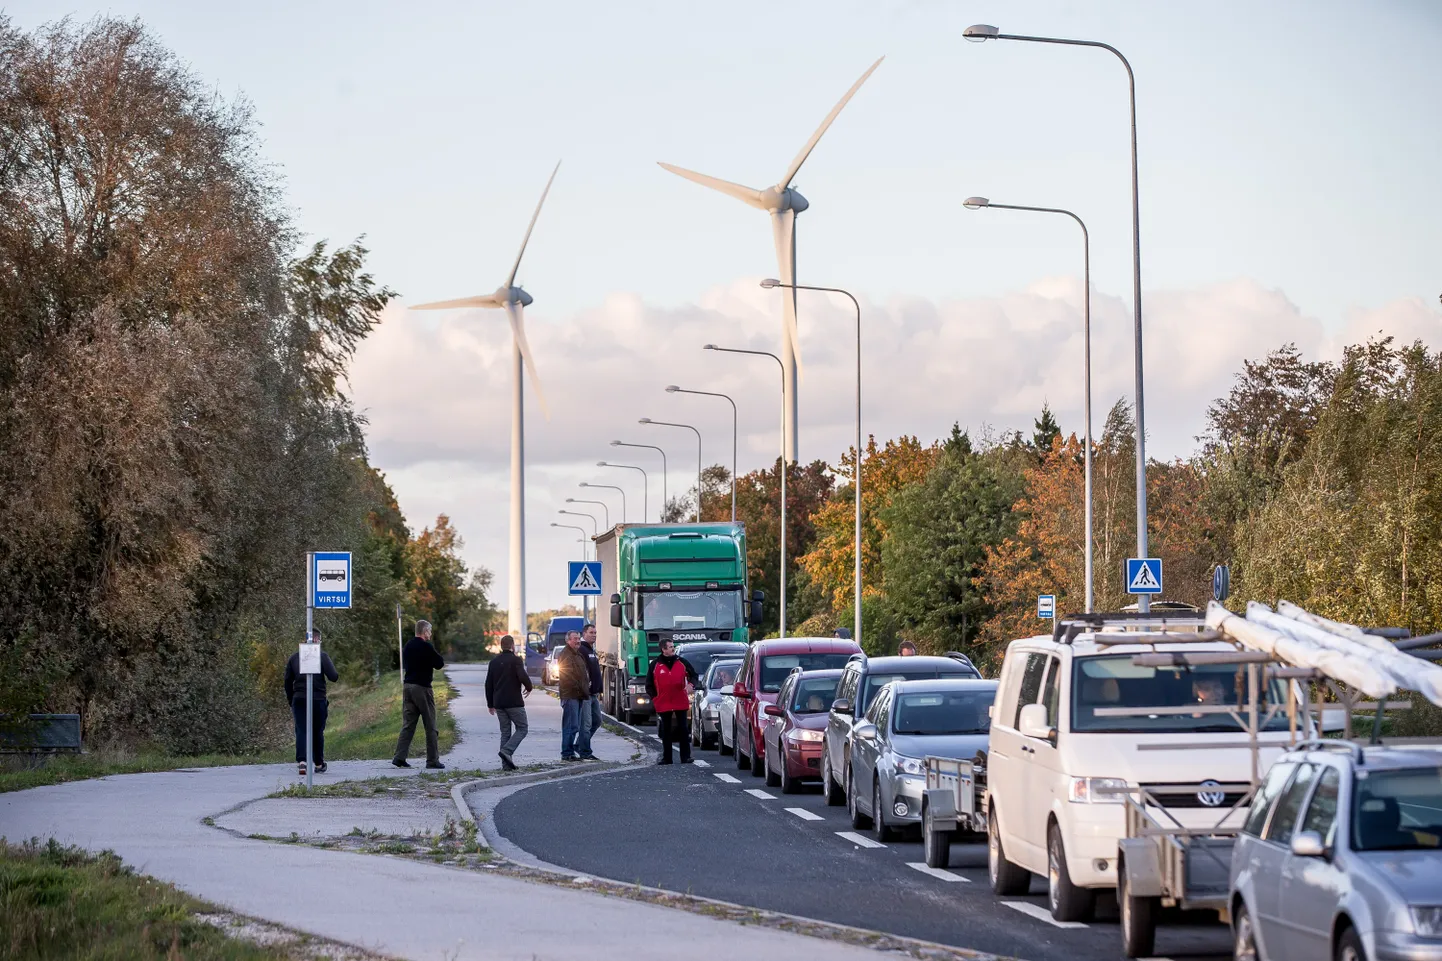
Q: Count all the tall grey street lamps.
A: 12